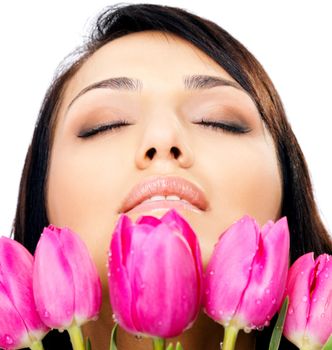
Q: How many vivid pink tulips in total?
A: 5